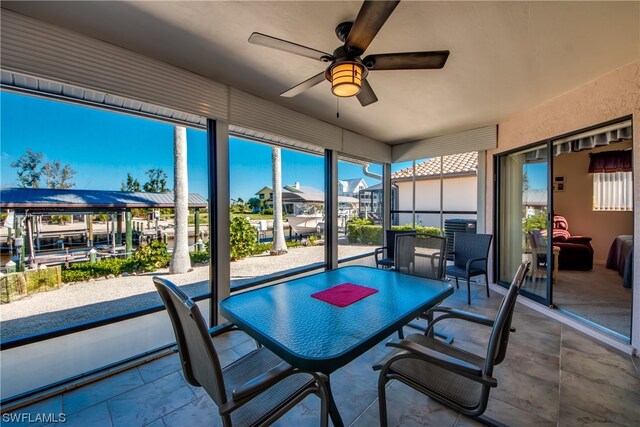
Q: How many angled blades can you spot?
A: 5